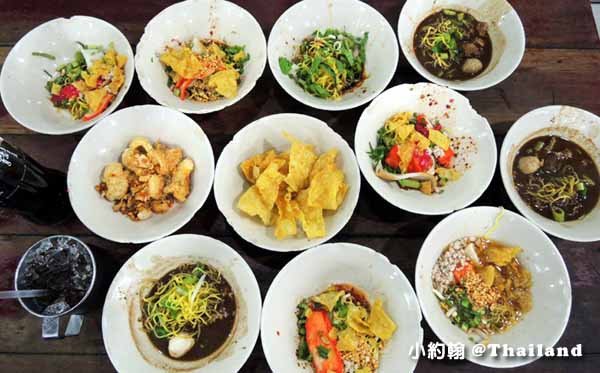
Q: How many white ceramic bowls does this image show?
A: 11